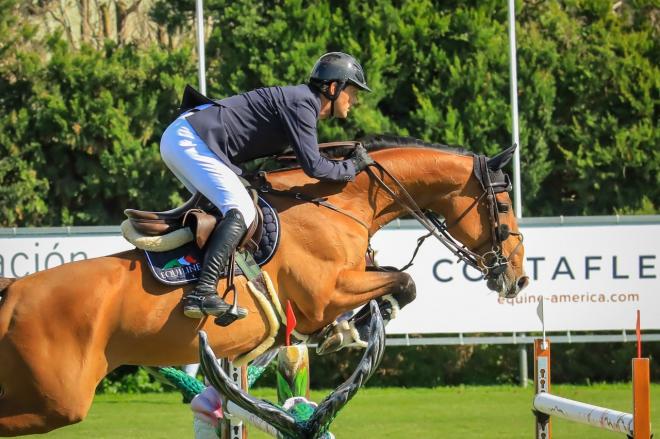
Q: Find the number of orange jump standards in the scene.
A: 2